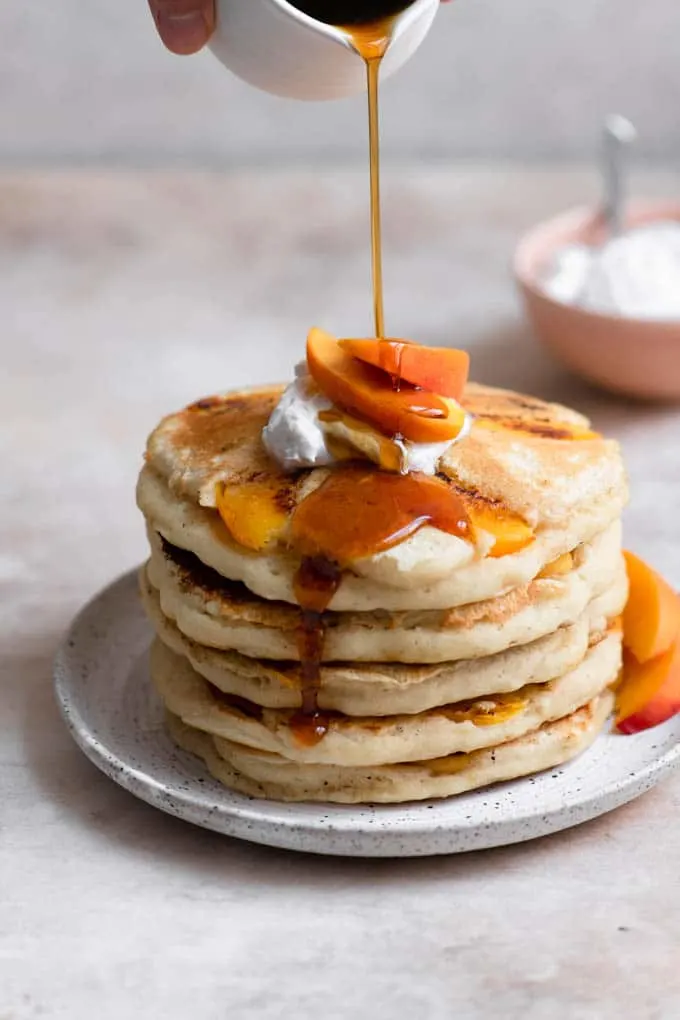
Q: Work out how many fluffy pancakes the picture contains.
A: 5